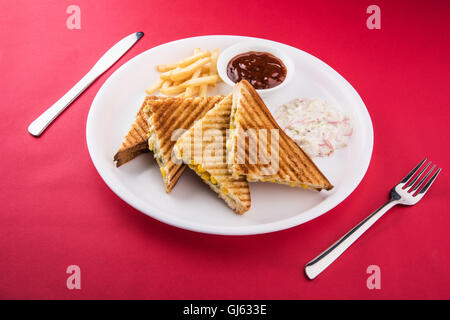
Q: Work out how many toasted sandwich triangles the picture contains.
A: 4